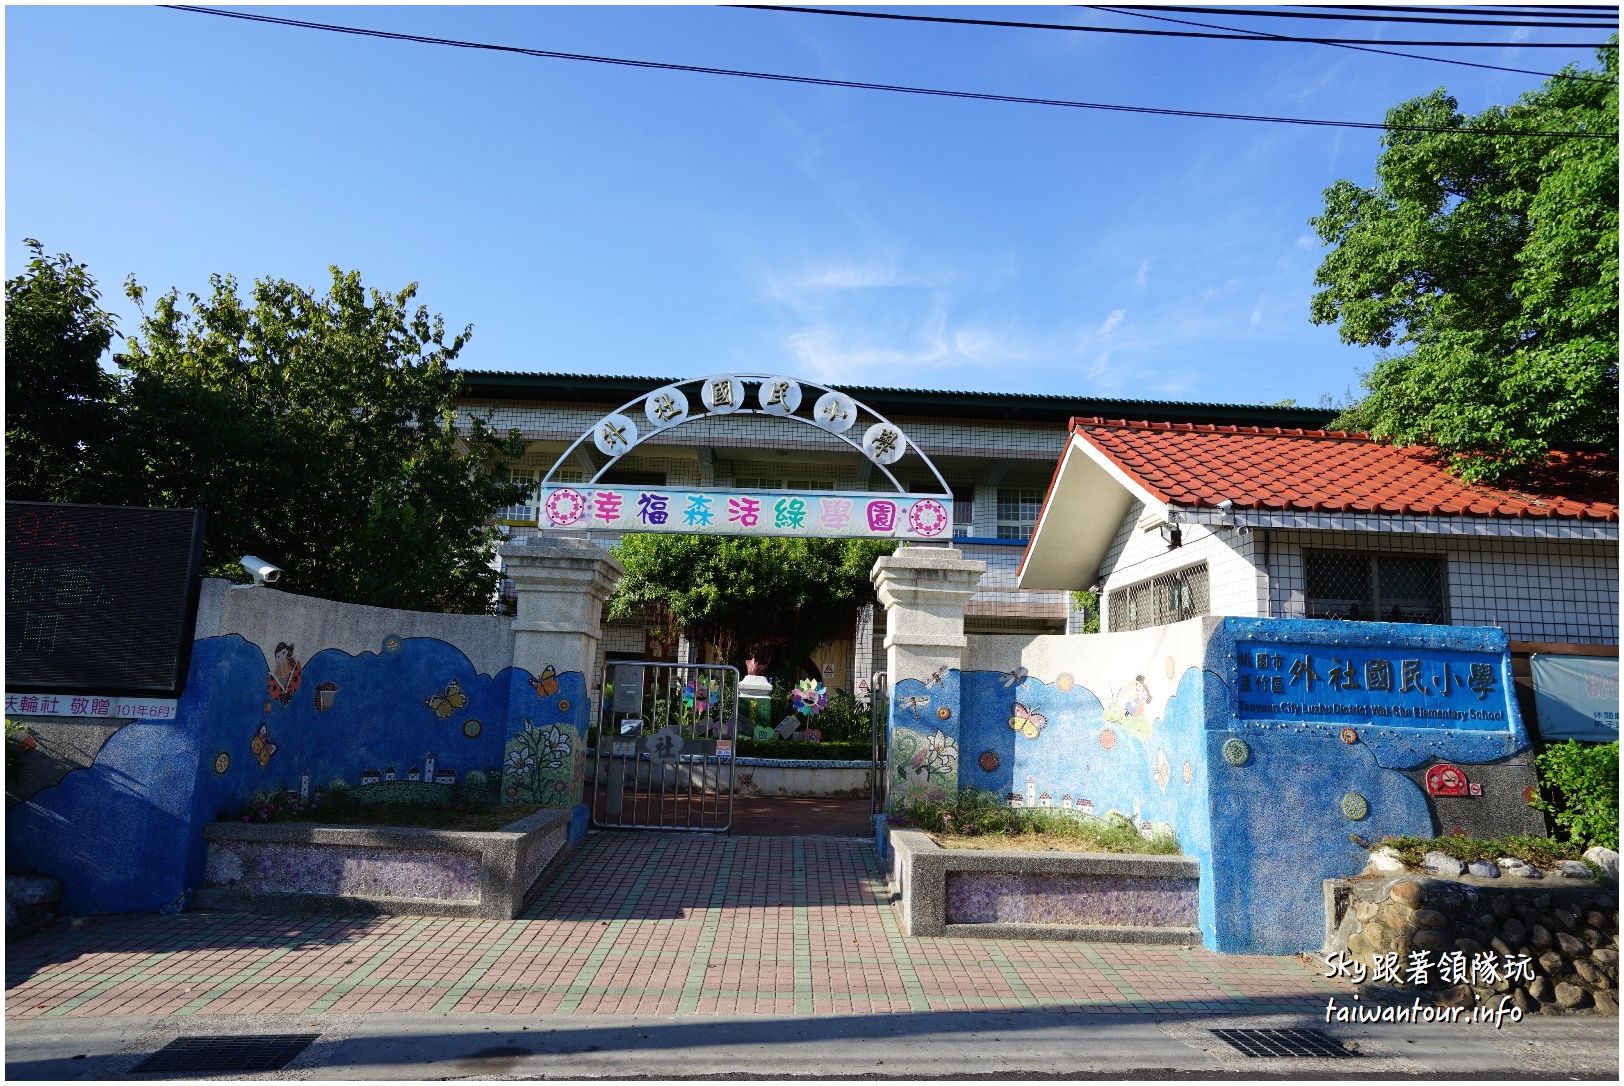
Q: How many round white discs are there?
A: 6